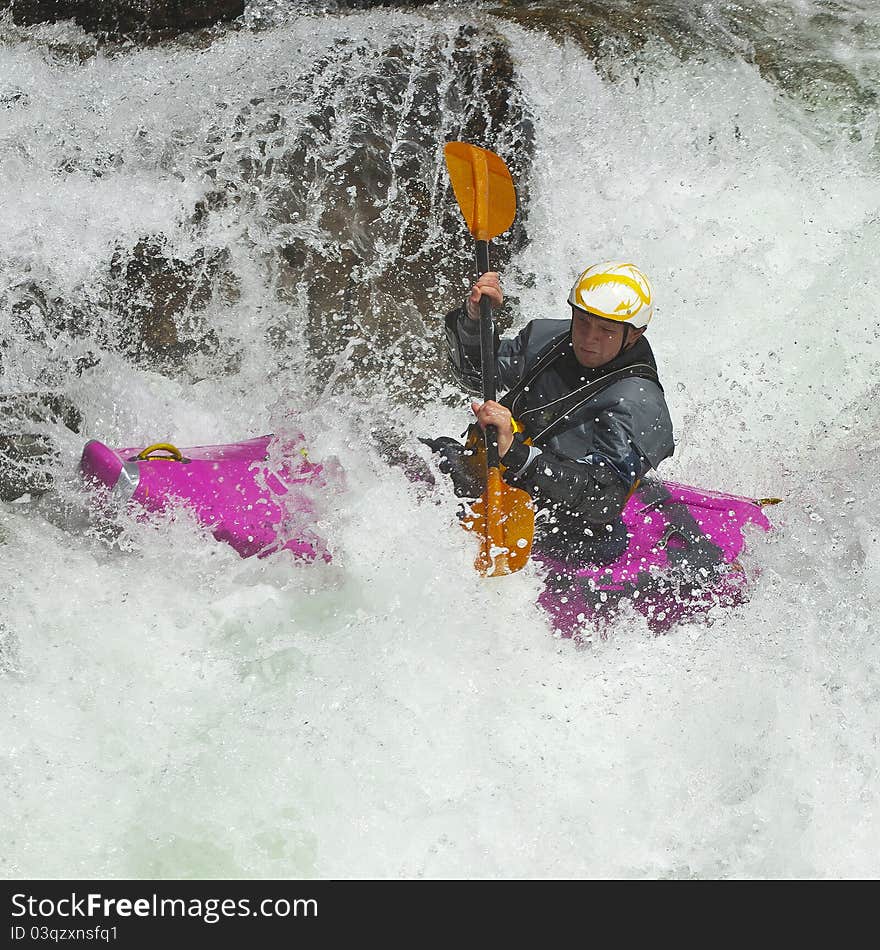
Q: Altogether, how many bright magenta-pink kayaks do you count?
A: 1